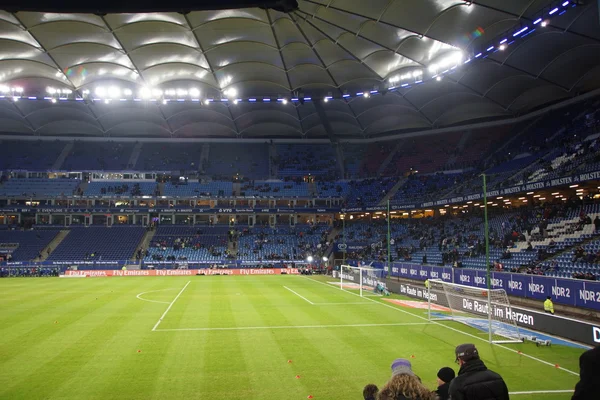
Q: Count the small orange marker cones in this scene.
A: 8